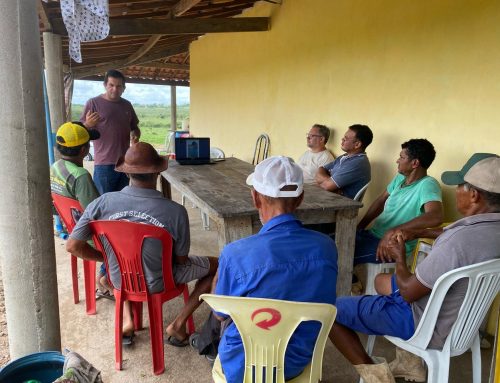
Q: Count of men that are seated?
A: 7